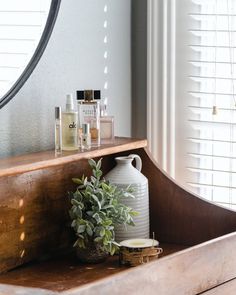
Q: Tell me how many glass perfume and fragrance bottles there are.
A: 5